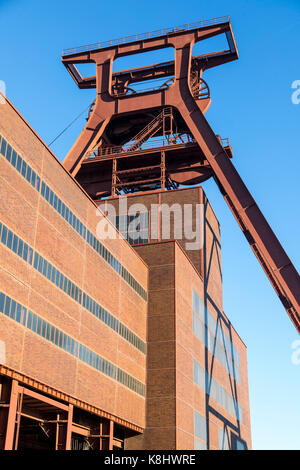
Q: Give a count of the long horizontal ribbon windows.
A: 3